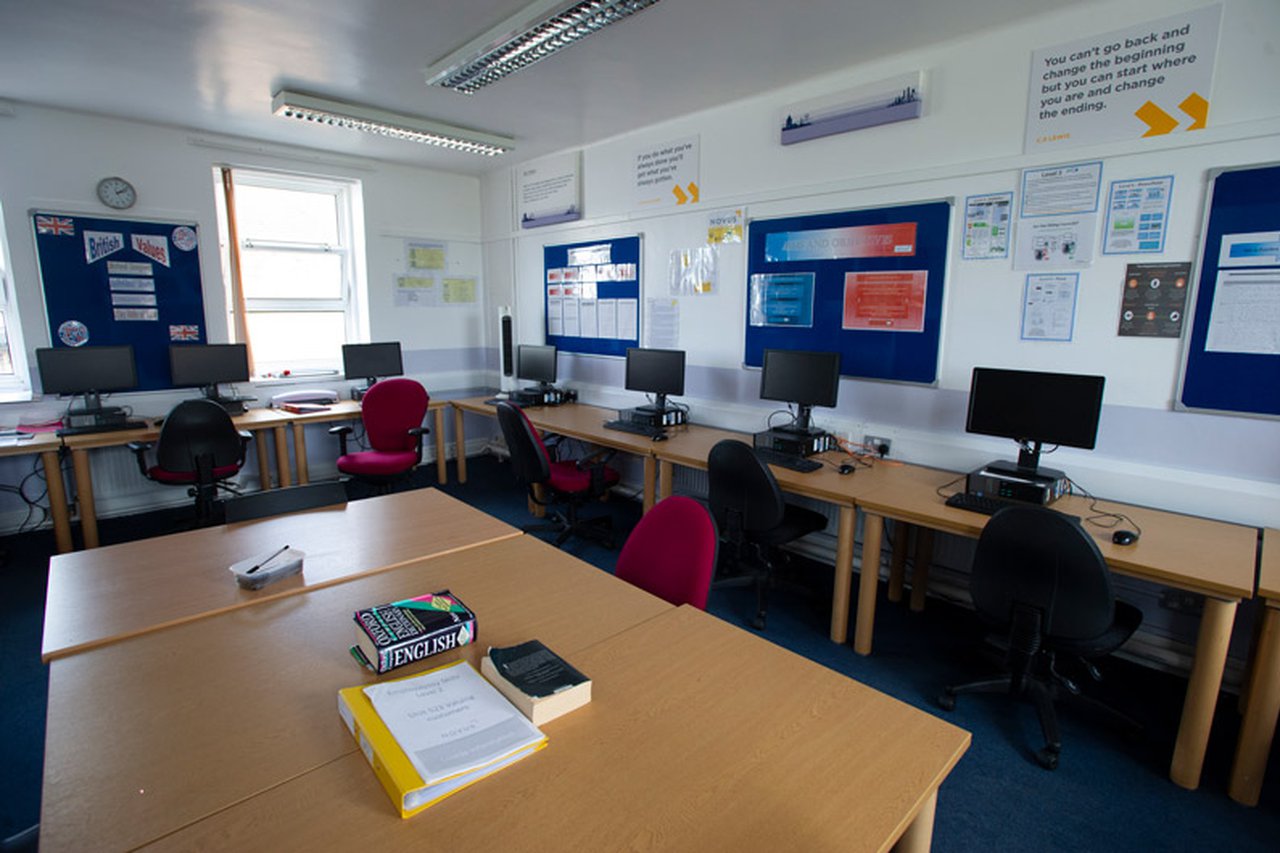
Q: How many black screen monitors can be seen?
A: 7